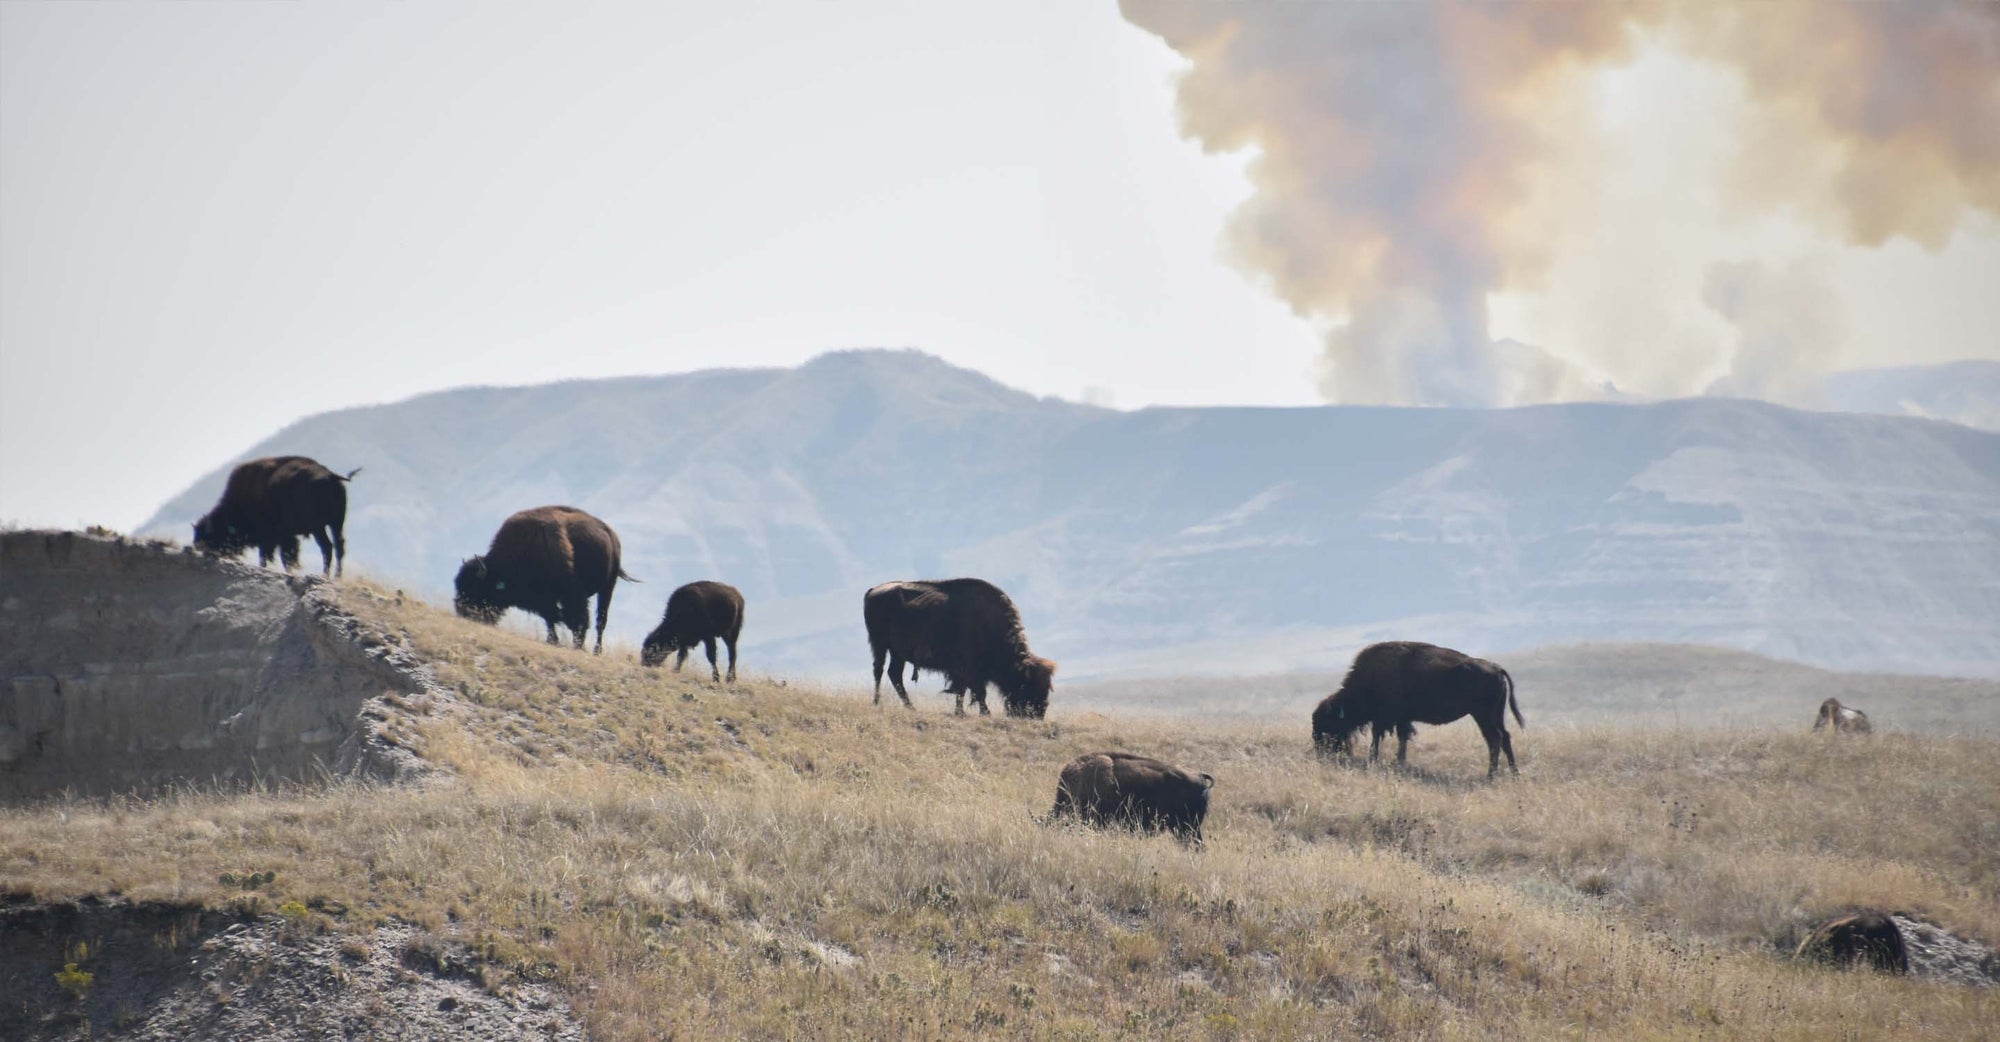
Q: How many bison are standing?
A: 6